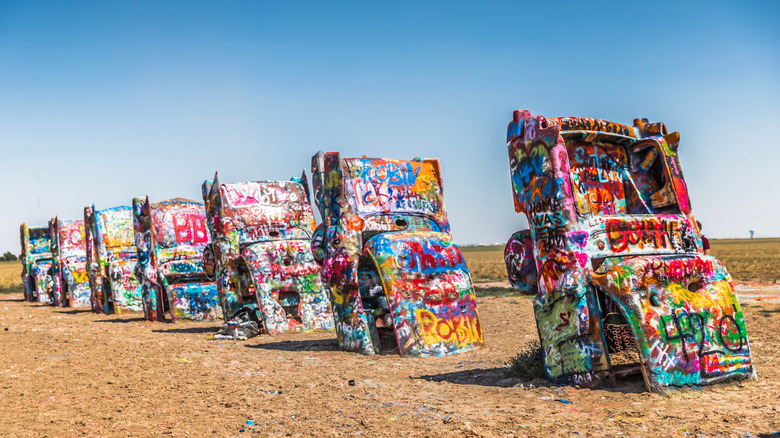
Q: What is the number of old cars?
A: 7